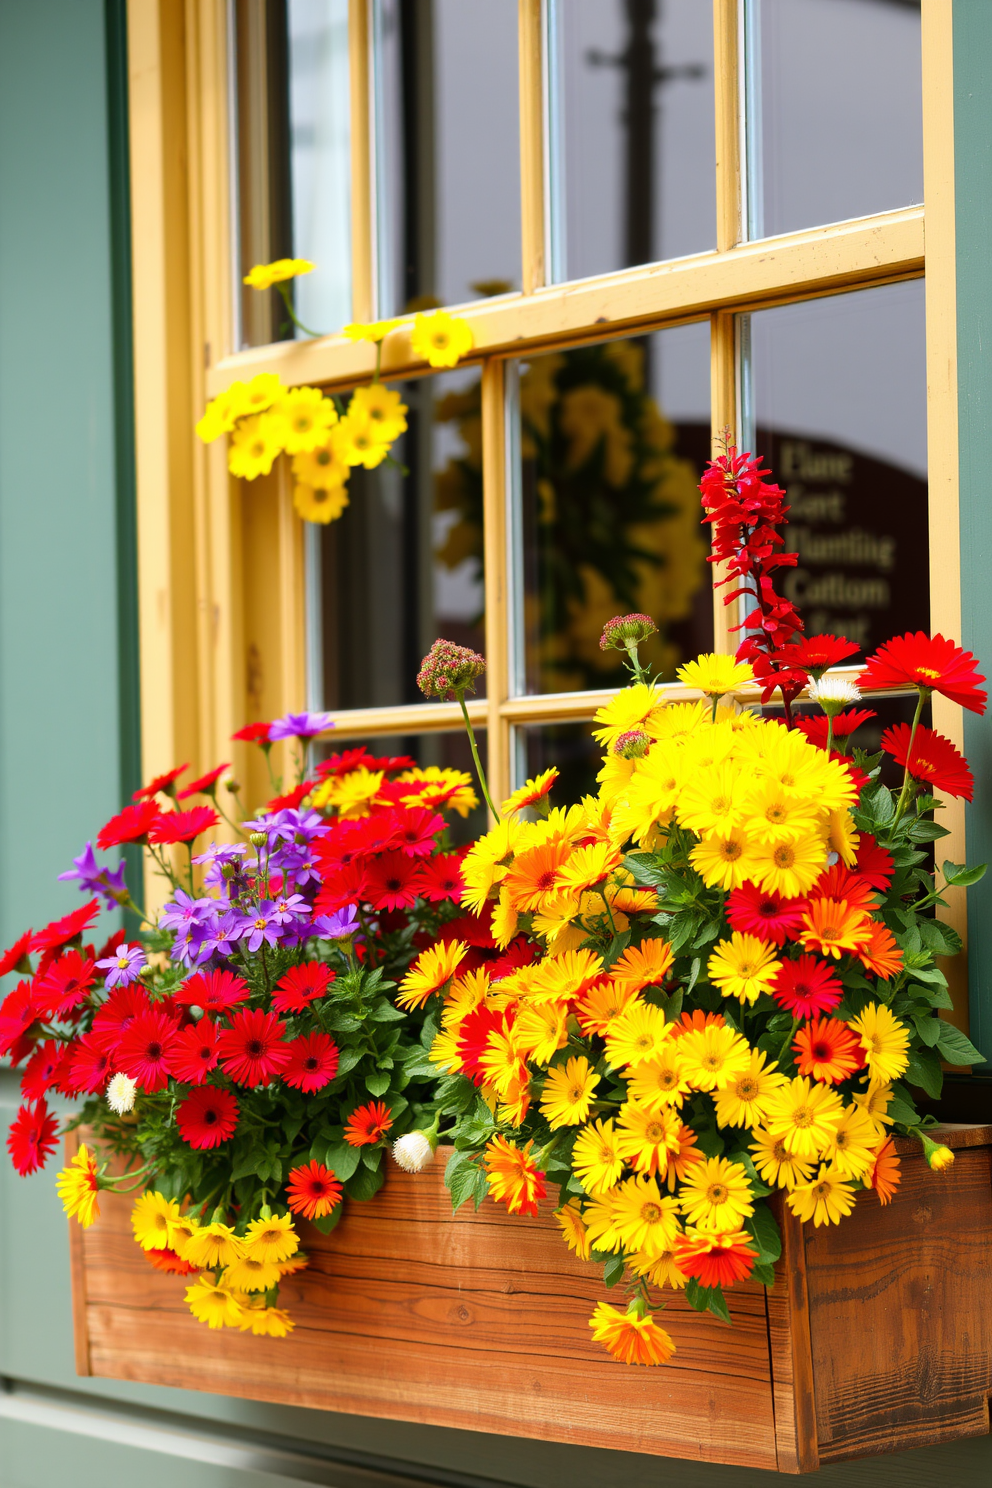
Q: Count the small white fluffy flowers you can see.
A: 3